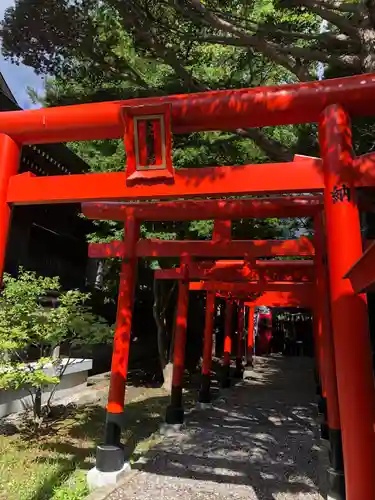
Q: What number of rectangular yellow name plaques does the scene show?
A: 1